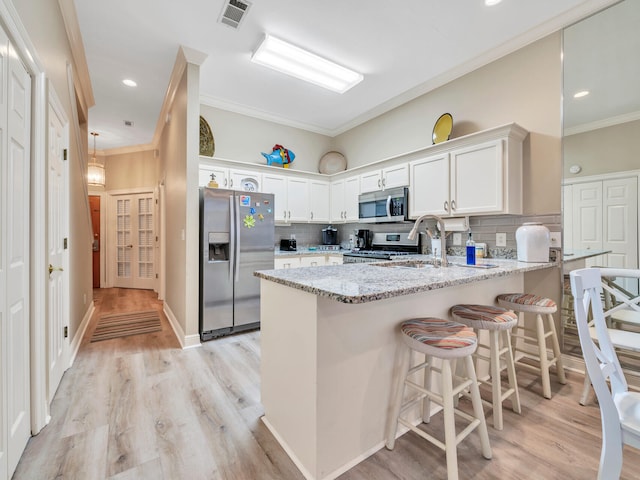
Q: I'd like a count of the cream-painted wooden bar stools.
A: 3